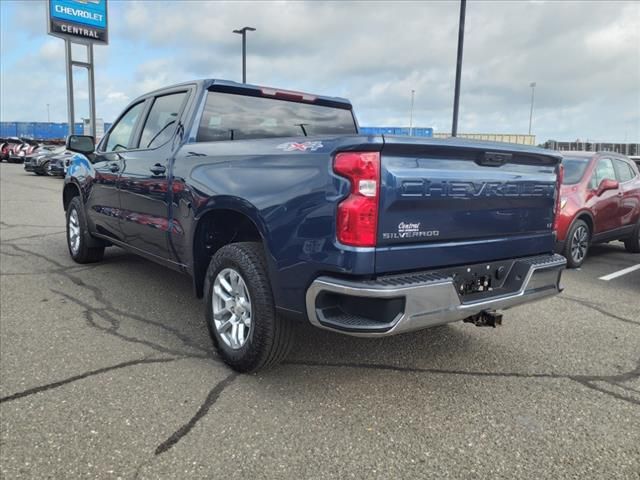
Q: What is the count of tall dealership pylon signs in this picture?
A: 1